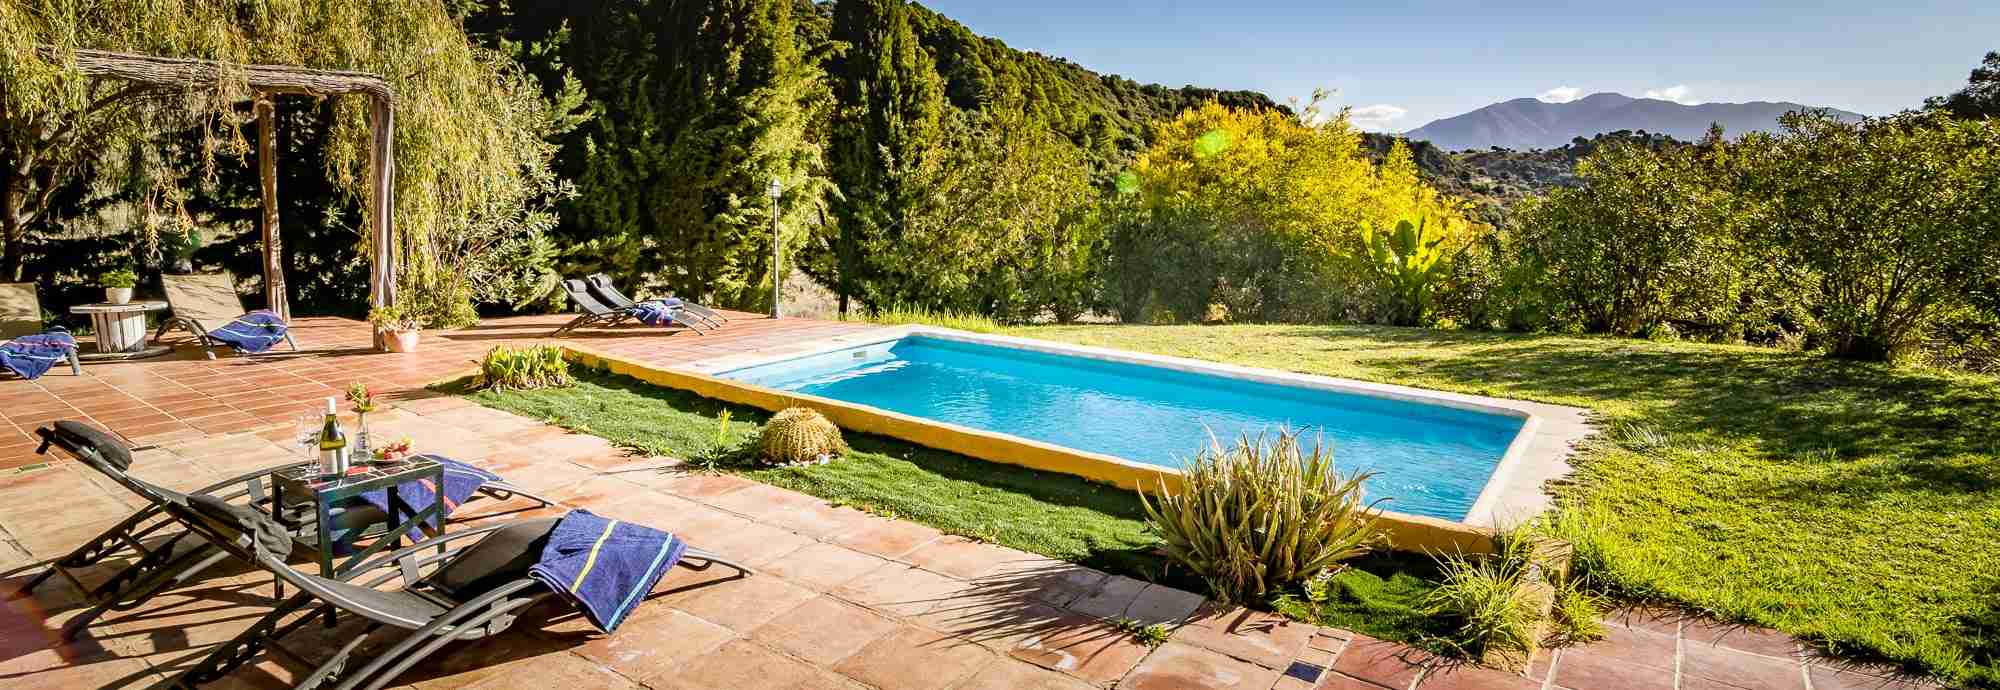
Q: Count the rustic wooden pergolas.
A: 1